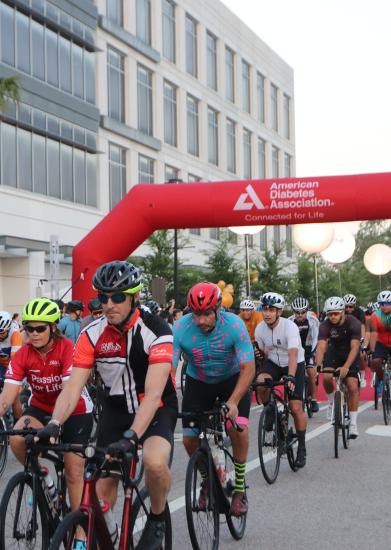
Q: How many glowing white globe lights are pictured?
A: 4